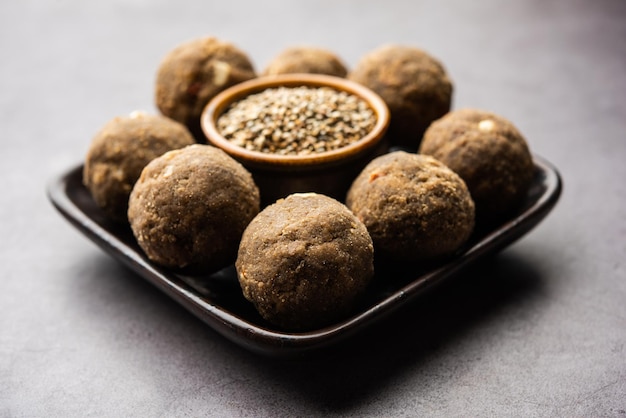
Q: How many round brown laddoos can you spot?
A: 8